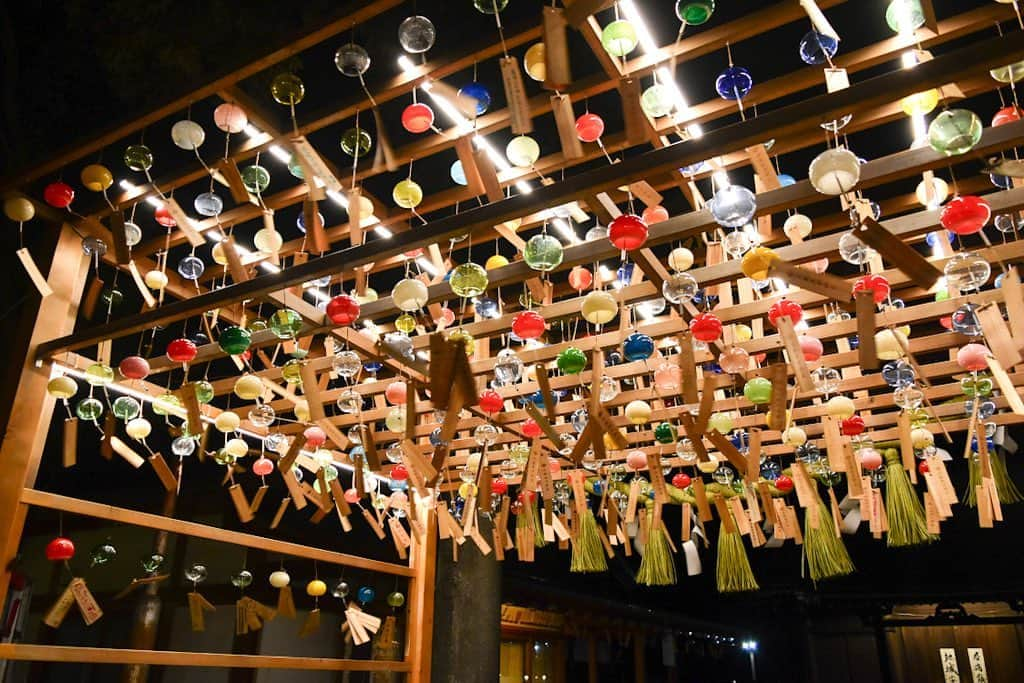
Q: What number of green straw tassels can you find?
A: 7